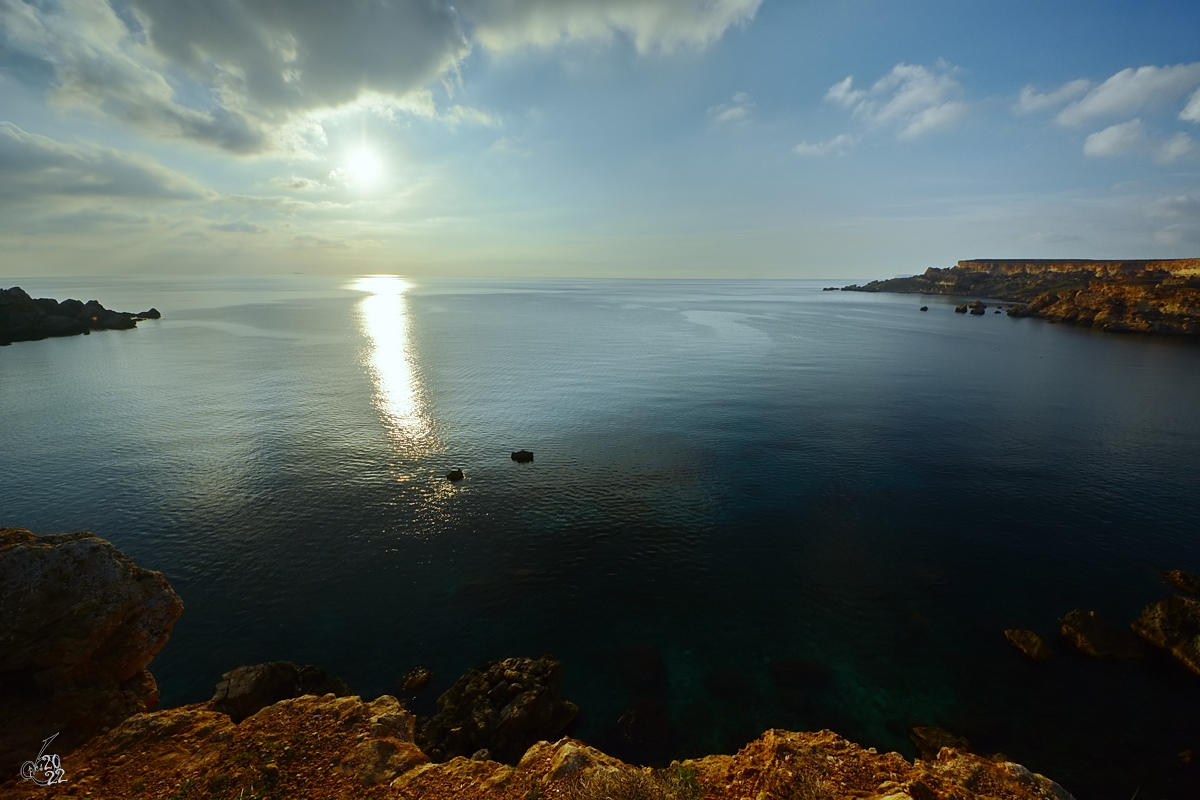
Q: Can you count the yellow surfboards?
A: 0